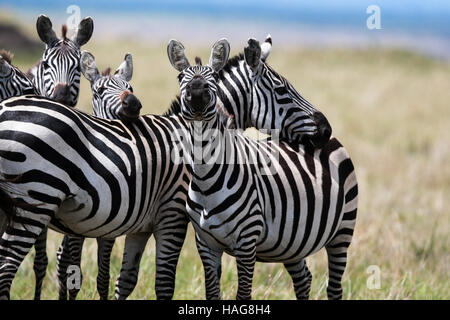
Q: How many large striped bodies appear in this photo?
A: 2